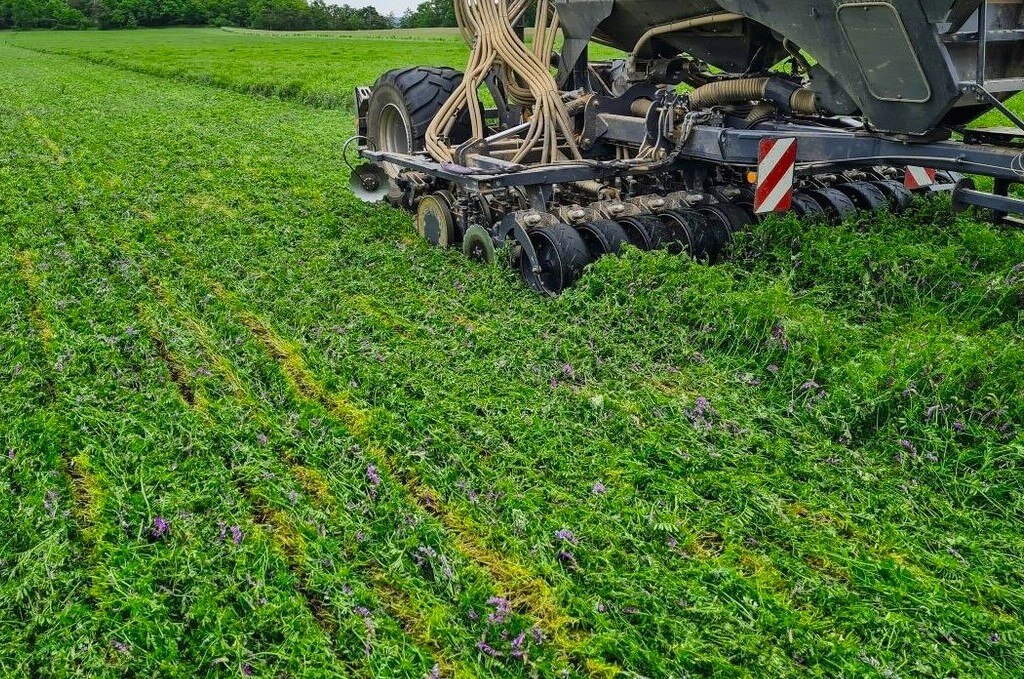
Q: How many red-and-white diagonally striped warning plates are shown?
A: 2